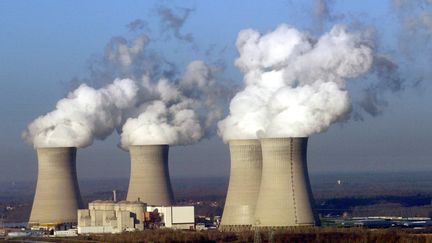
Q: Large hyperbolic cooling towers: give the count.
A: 4